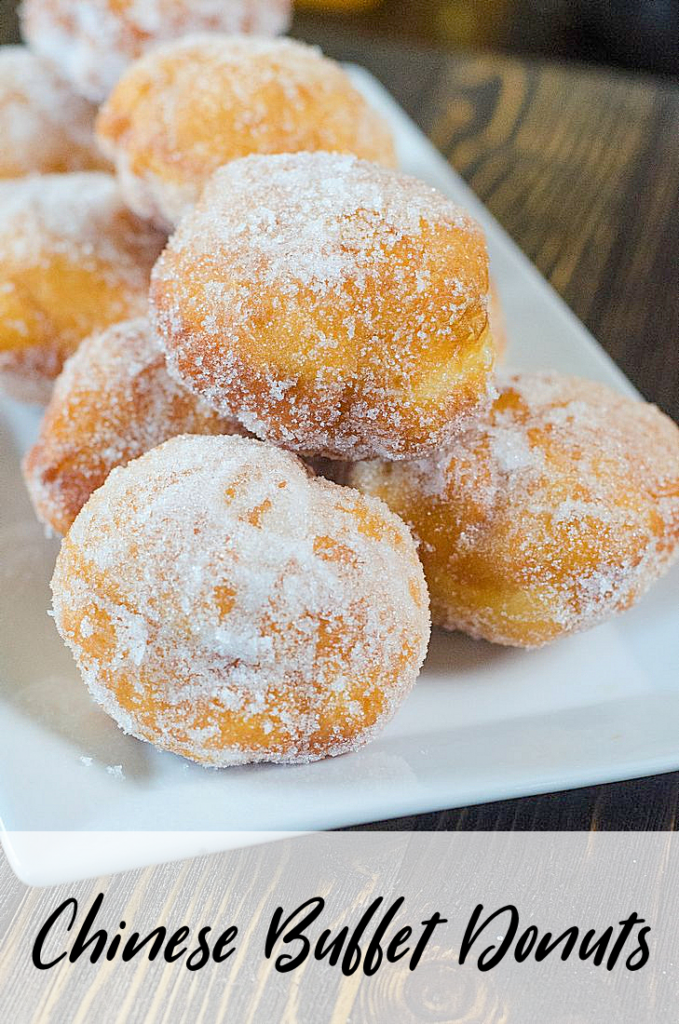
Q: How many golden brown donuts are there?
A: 8